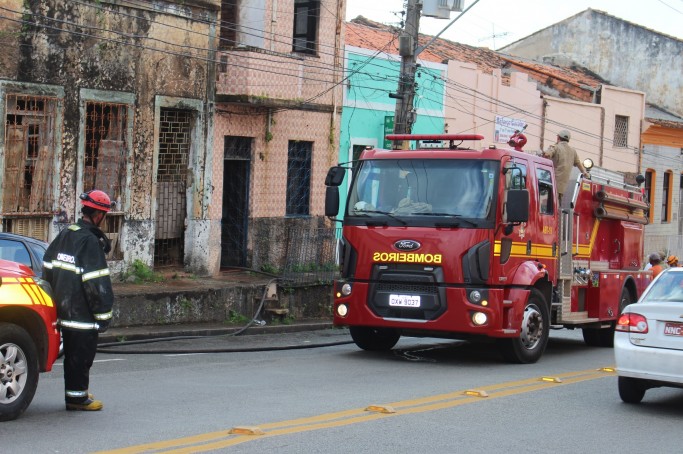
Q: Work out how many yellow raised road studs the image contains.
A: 5